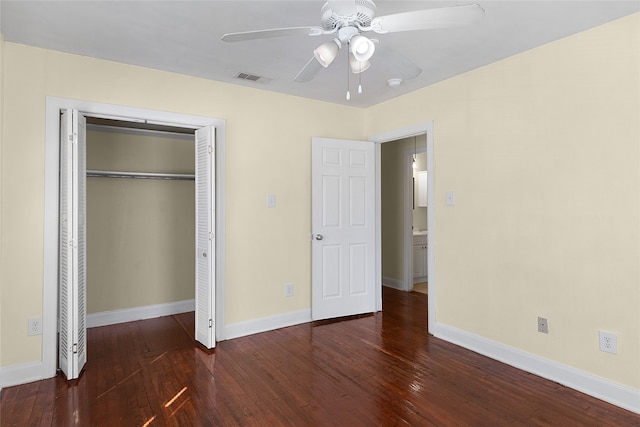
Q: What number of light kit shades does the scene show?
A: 3